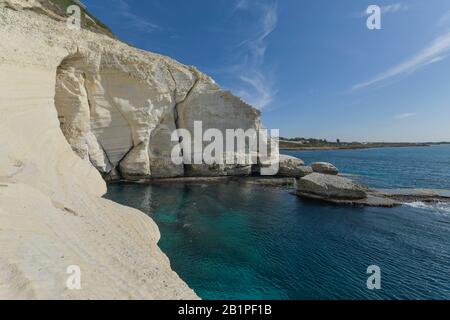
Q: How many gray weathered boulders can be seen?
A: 3